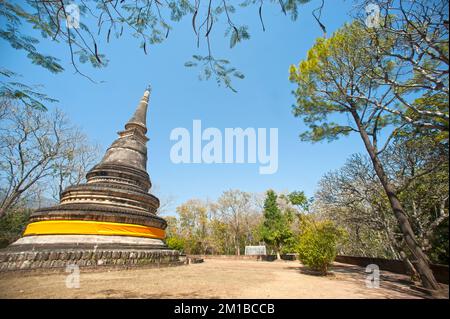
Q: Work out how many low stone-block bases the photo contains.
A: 1